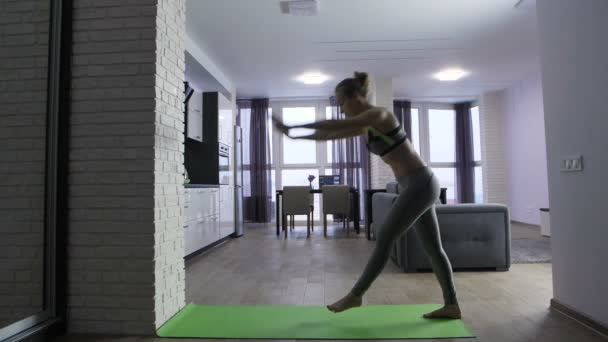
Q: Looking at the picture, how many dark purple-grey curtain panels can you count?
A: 4